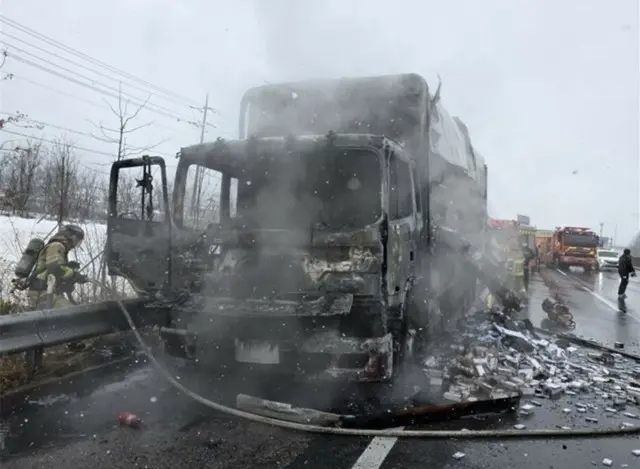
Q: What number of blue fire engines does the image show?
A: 0